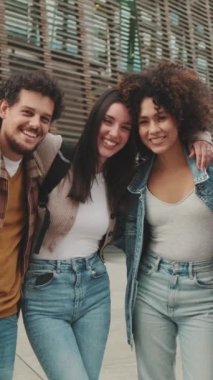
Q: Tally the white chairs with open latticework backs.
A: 0